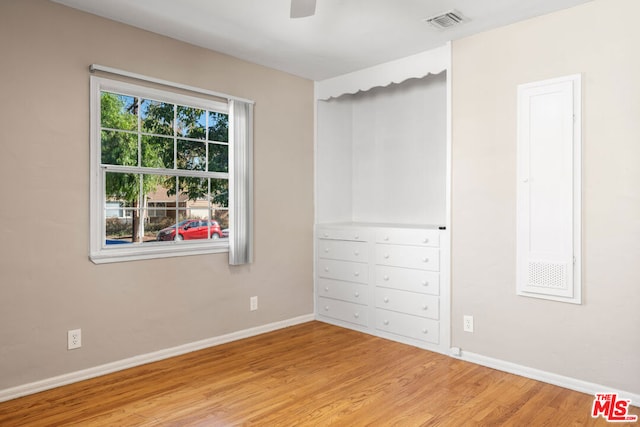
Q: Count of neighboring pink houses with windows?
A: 1